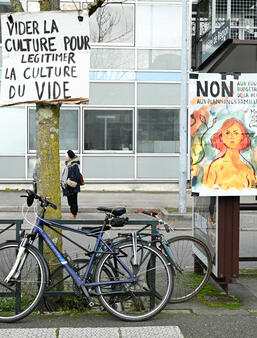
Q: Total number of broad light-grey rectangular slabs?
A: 3